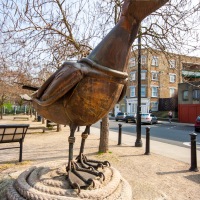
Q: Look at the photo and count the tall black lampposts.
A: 1